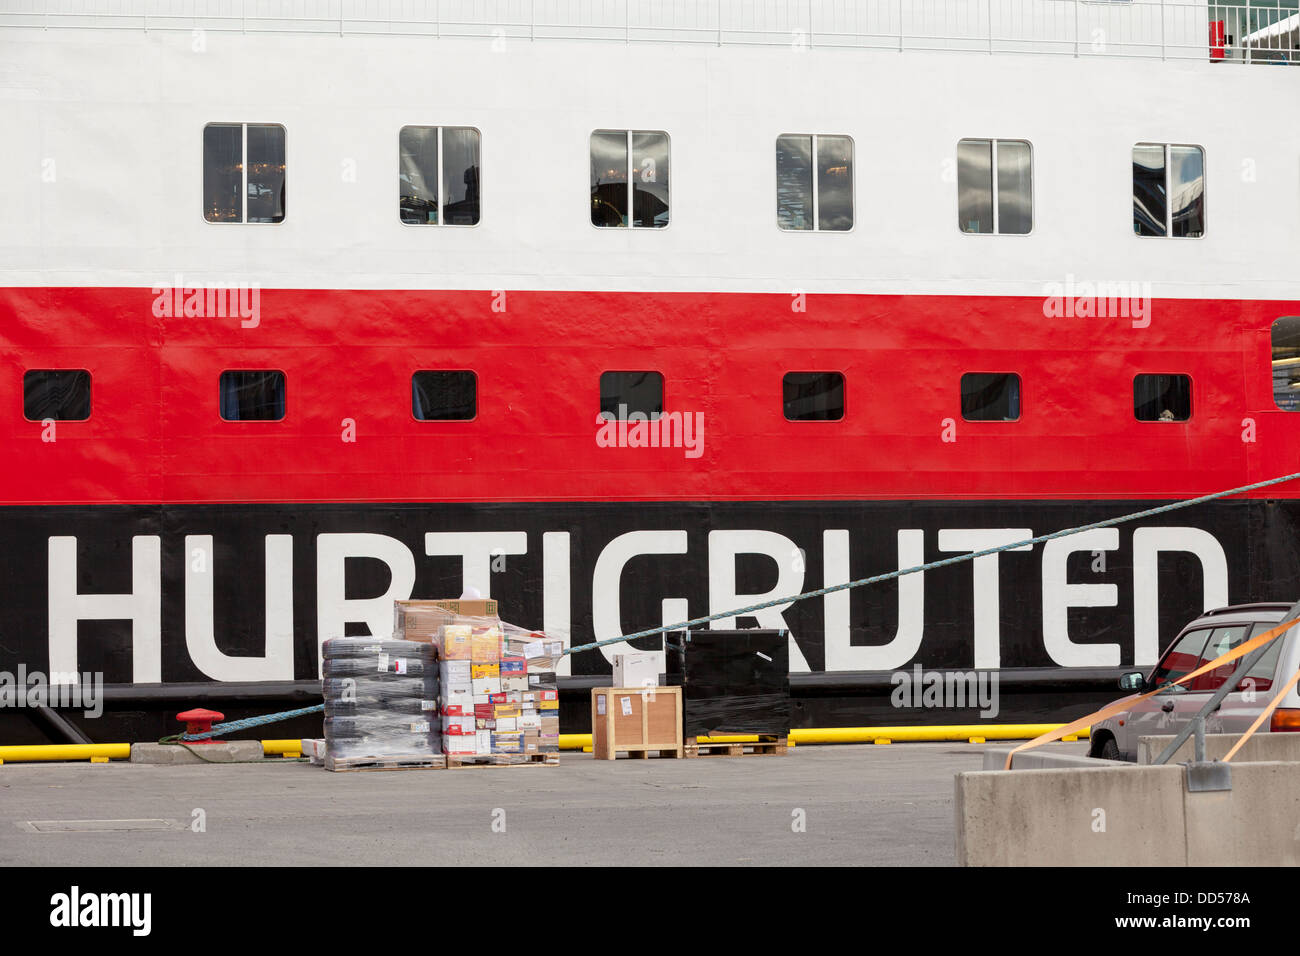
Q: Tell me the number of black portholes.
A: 7